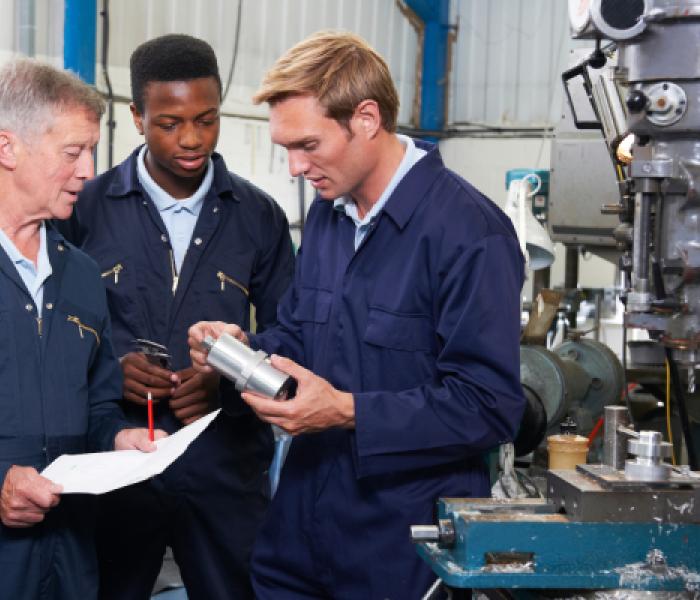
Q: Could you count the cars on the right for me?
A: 0